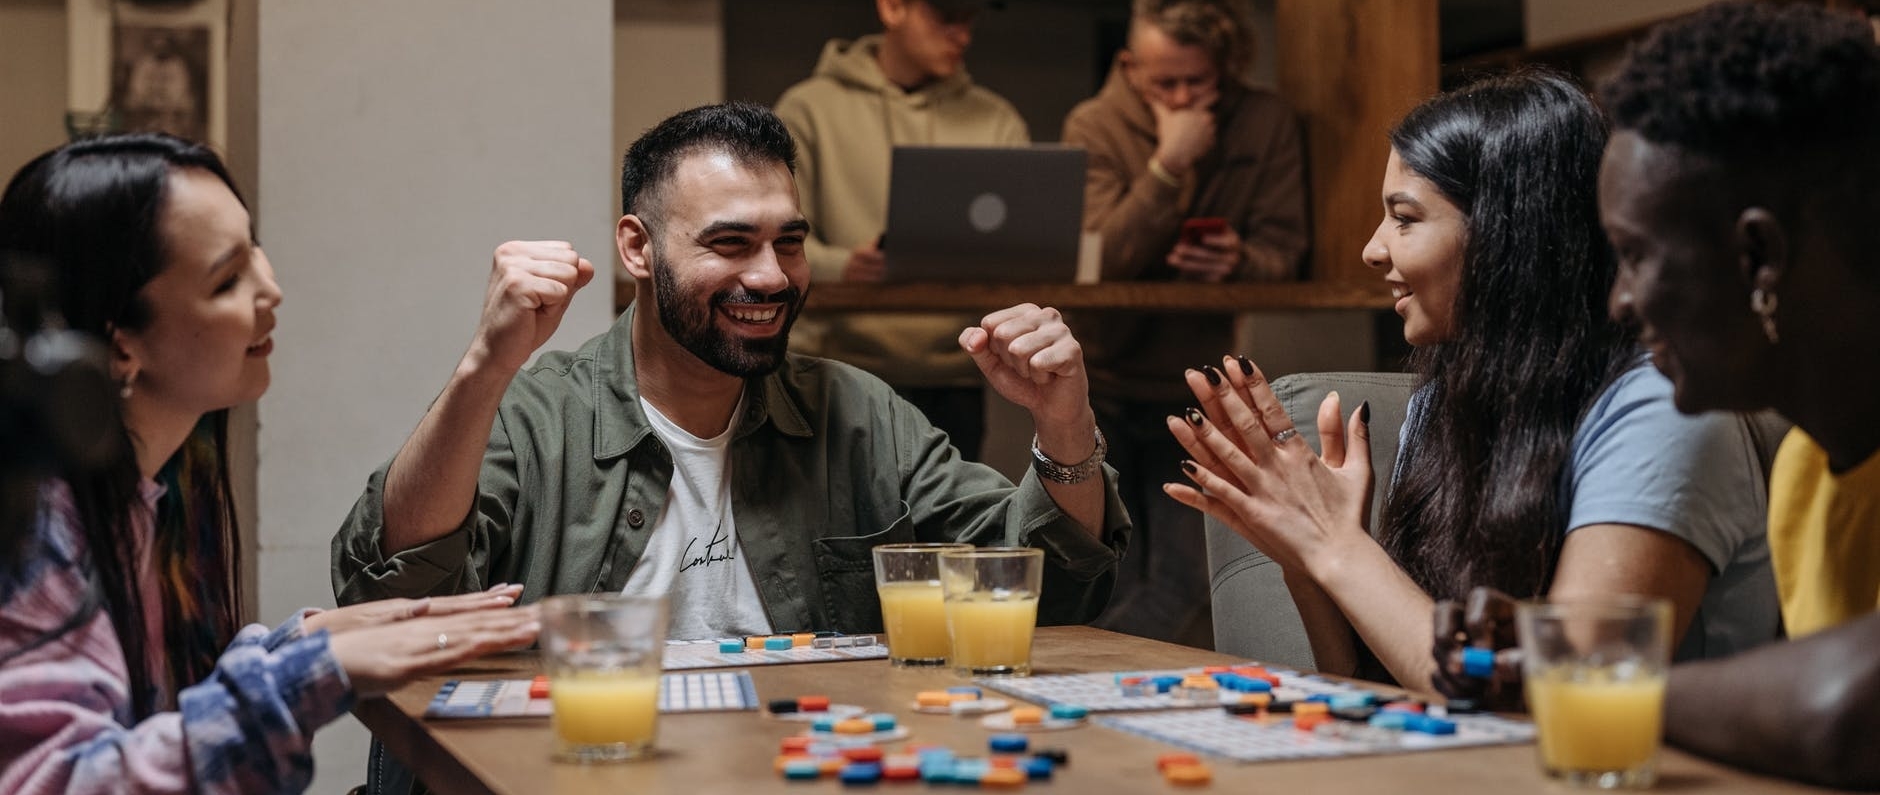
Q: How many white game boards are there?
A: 4